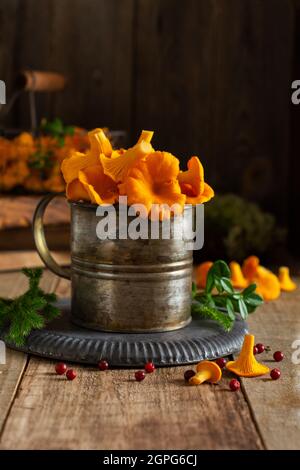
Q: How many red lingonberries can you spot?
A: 12